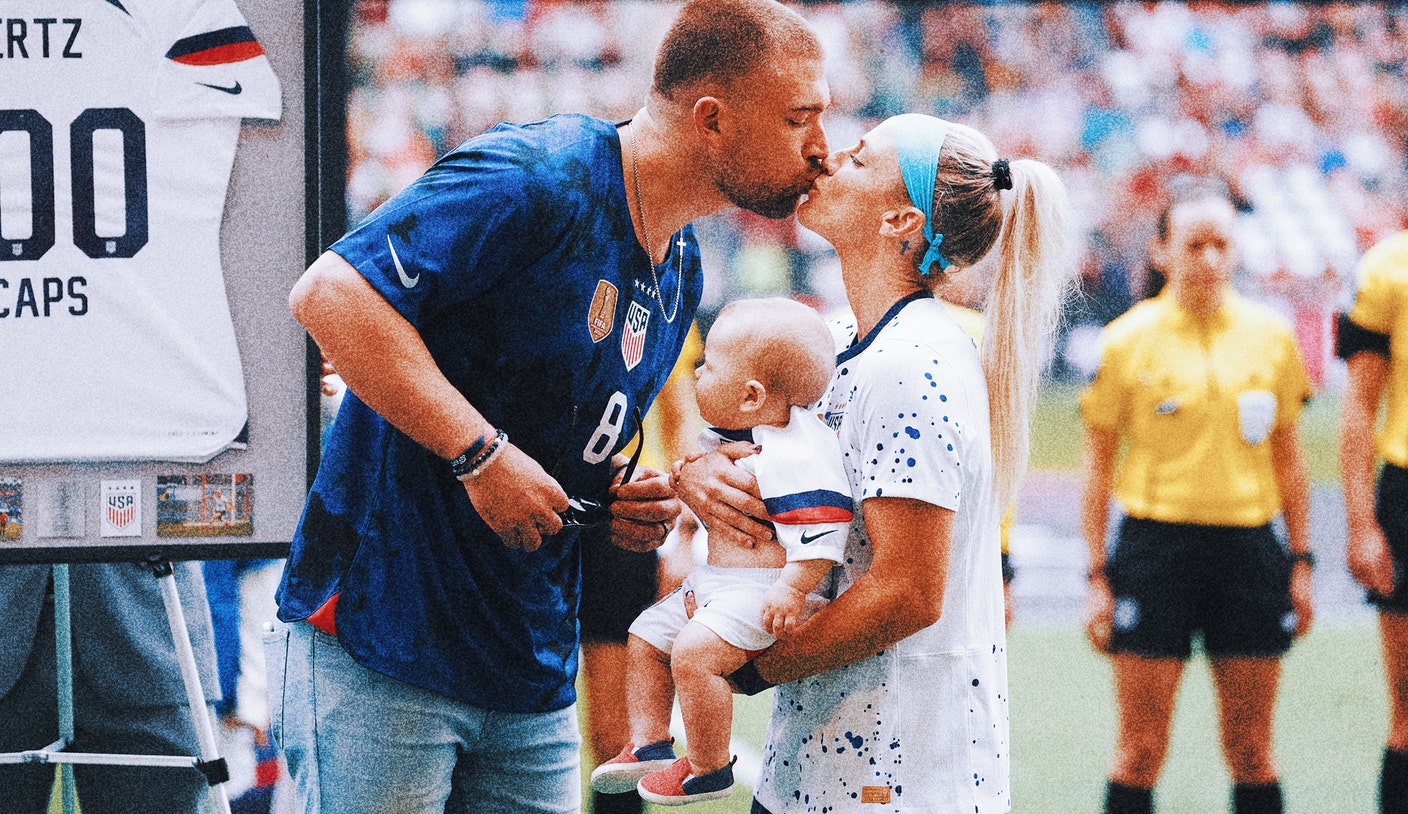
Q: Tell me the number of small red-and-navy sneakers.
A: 2